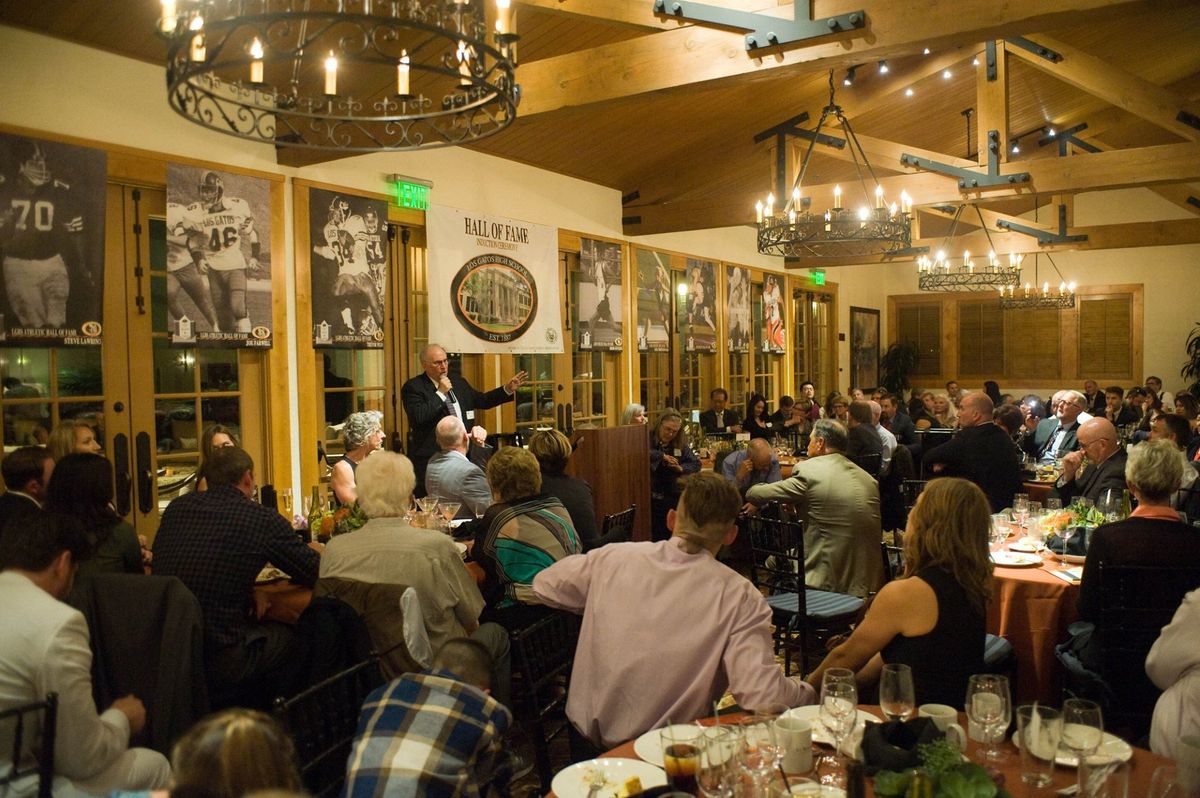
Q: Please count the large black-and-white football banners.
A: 3